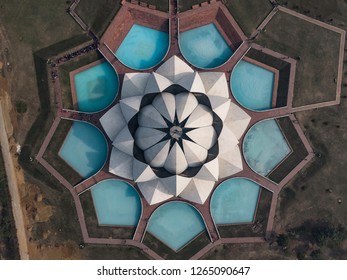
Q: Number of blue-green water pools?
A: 9